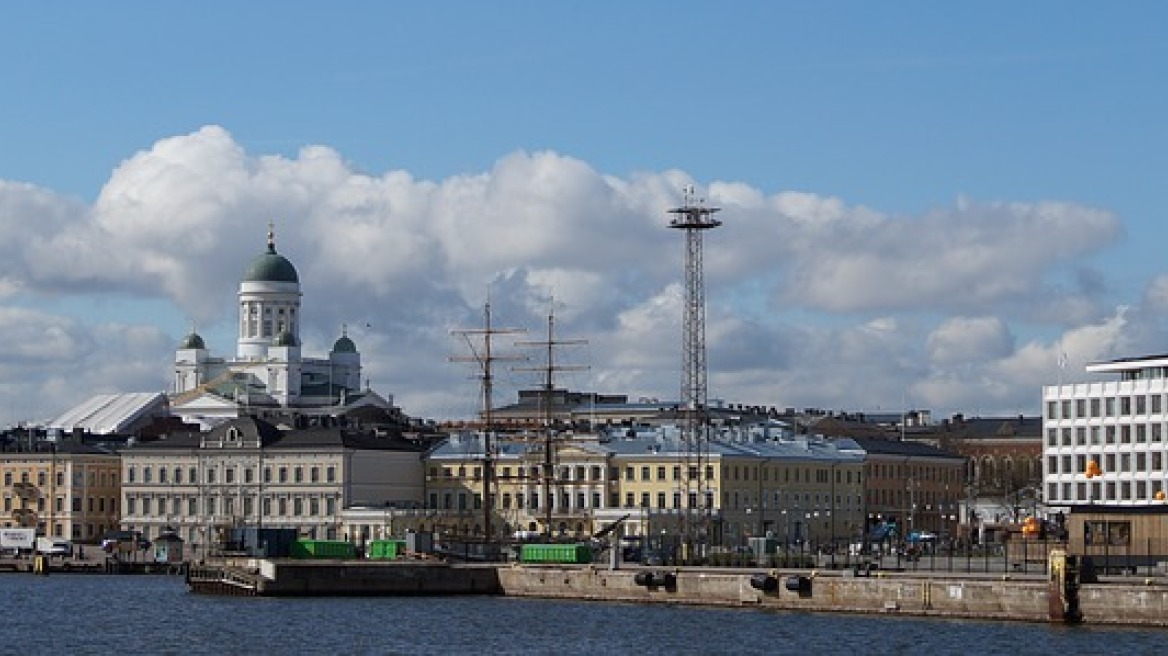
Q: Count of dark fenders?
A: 4